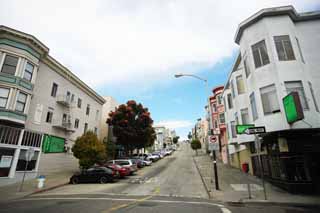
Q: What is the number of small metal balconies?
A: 2